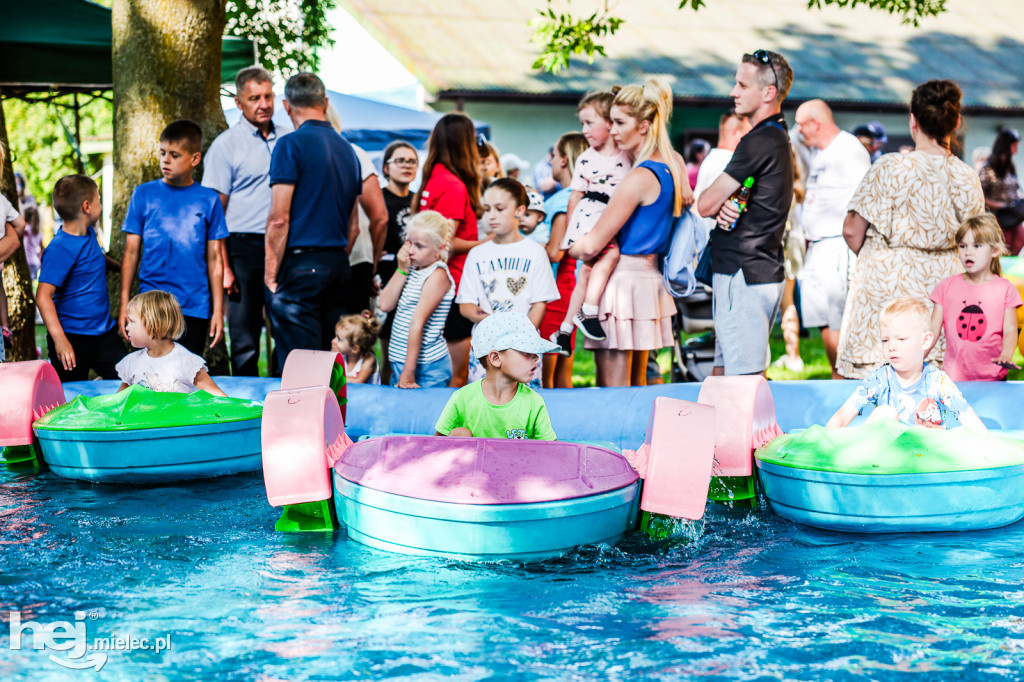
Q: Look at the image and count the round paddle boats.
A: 3